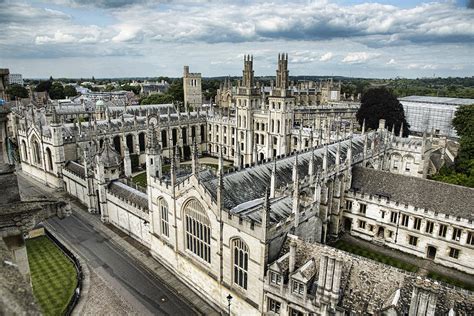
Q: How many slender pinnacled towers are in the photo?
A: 2